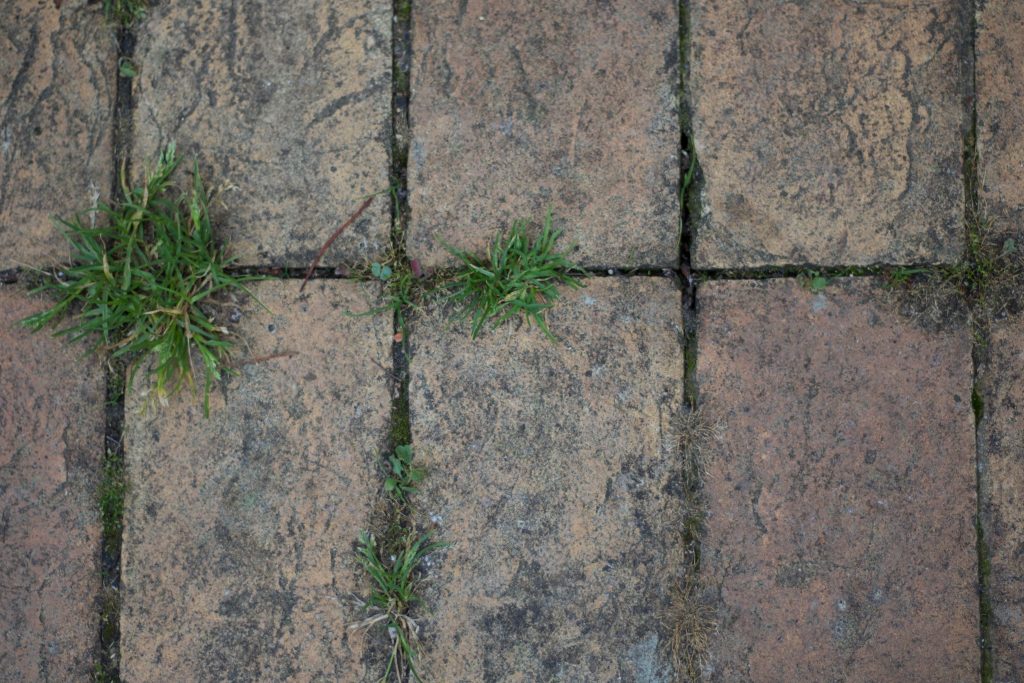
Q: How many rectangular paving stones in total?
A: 10